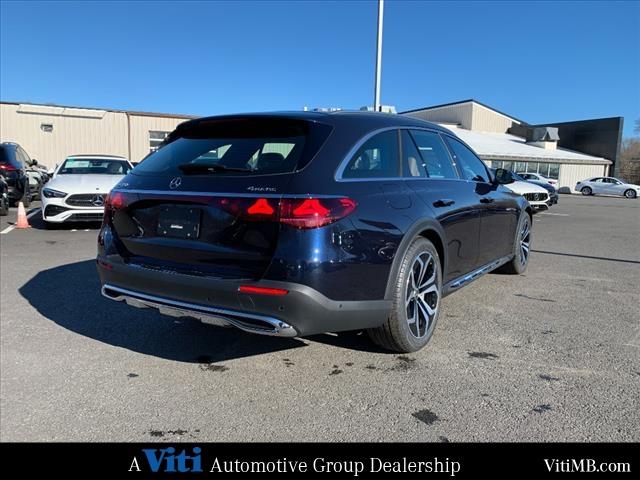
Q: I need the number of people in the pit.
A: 0